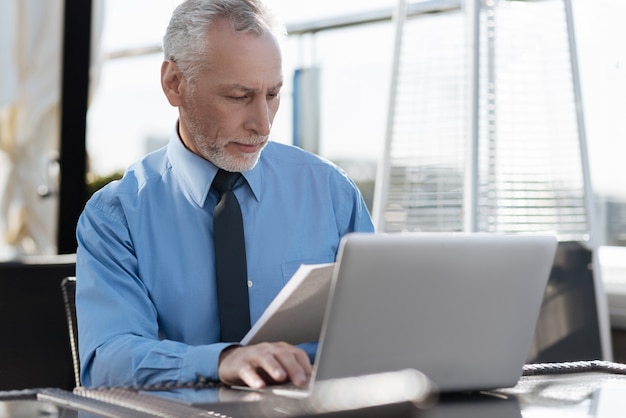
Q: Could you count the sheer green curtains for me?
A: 0